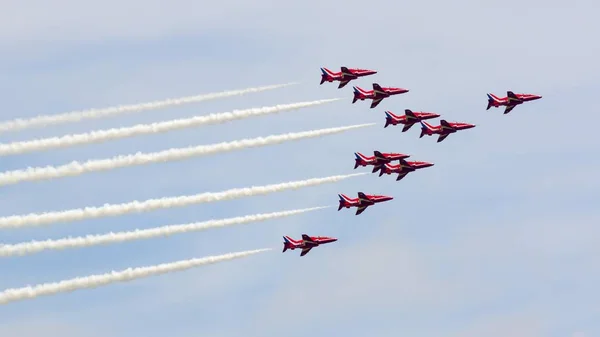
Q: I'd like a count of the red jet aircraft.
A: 9